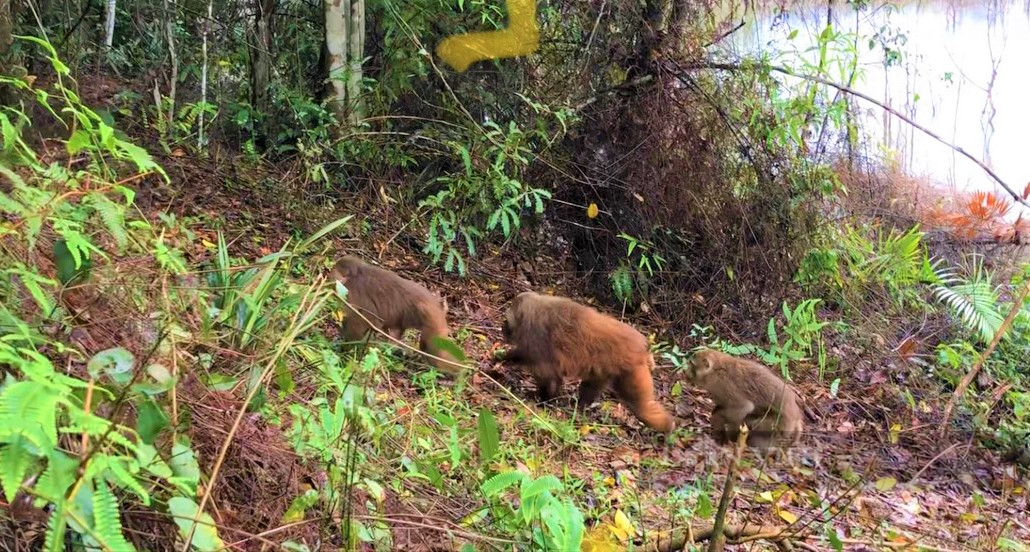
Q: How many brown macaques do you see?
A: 3